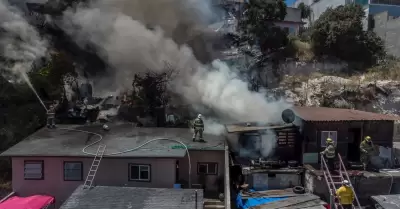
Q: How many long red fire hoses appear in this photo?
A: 0